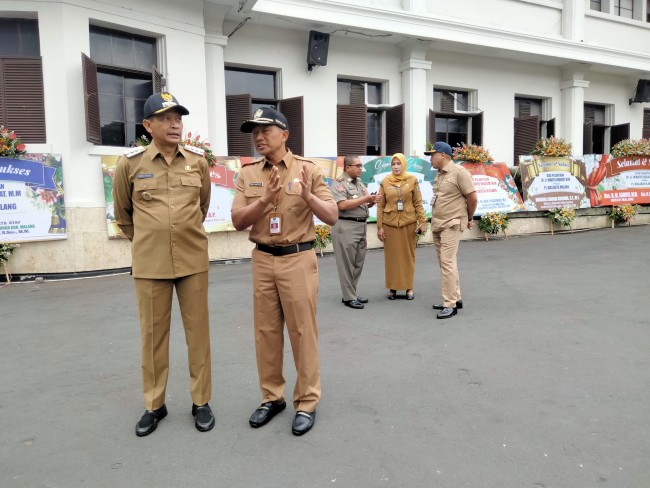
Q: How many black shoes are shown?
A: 10